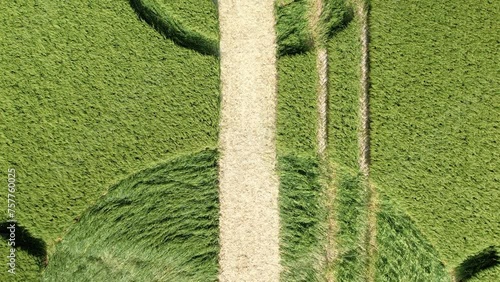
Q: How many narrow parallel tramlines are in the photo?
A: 2